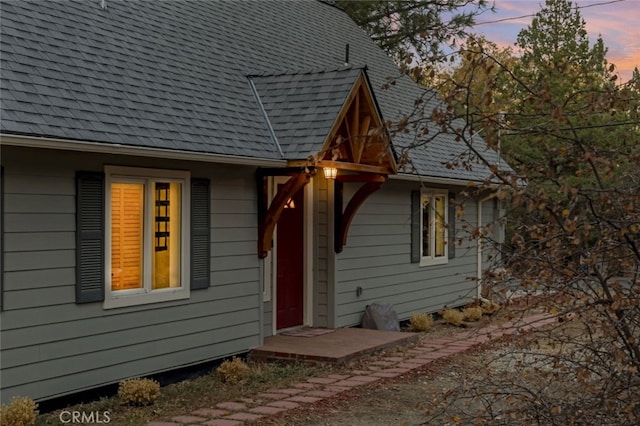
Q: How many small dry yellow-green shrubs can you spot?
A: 7